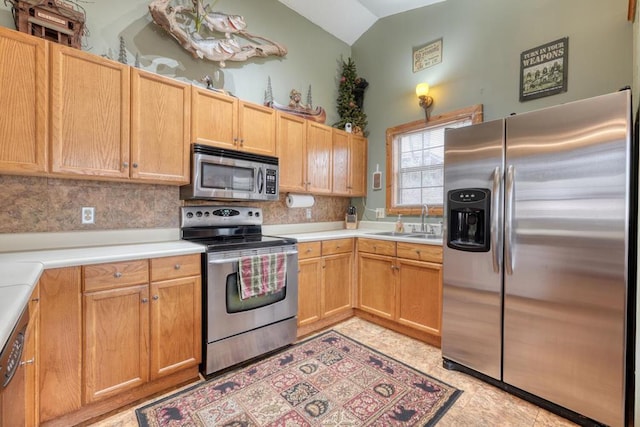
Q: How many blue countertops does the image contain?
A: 0